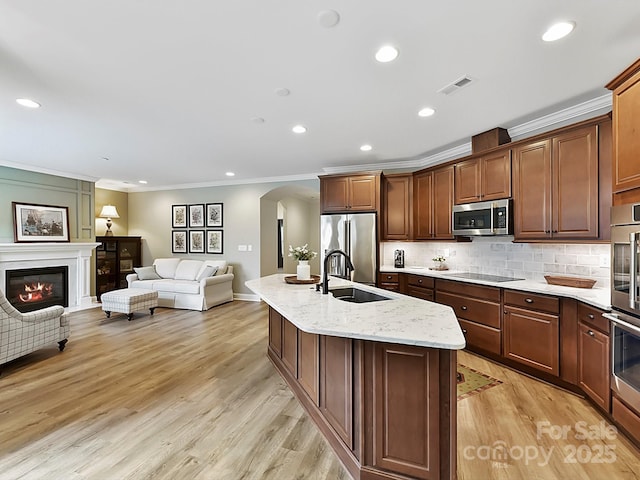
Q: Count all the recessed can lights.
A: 8